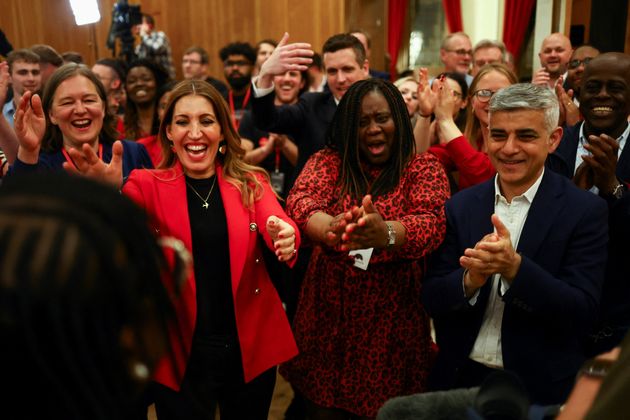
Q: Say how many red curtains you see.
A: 3